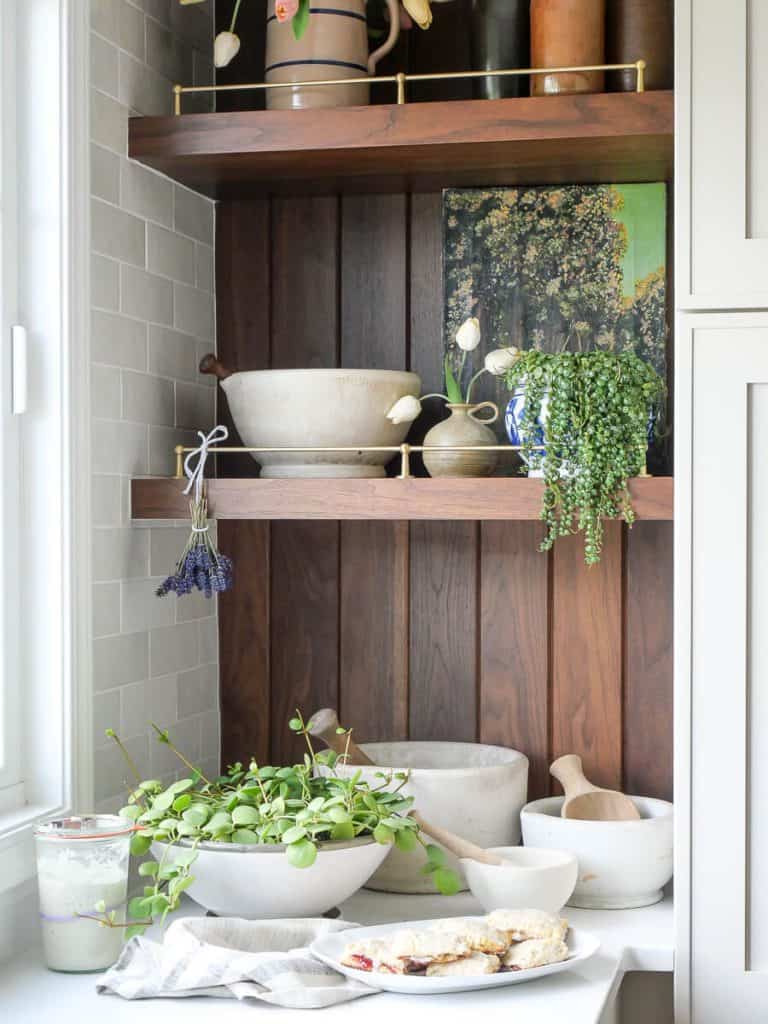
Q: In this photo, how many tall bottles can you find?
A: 3